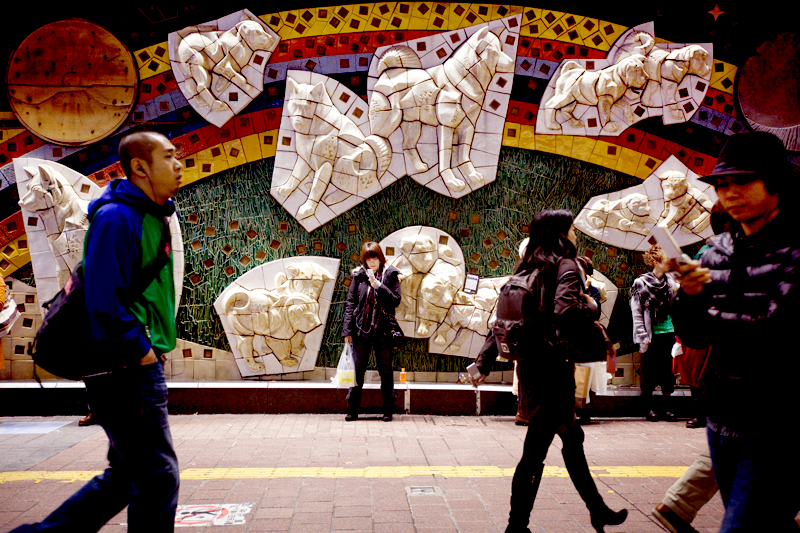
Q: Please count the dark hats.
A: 1